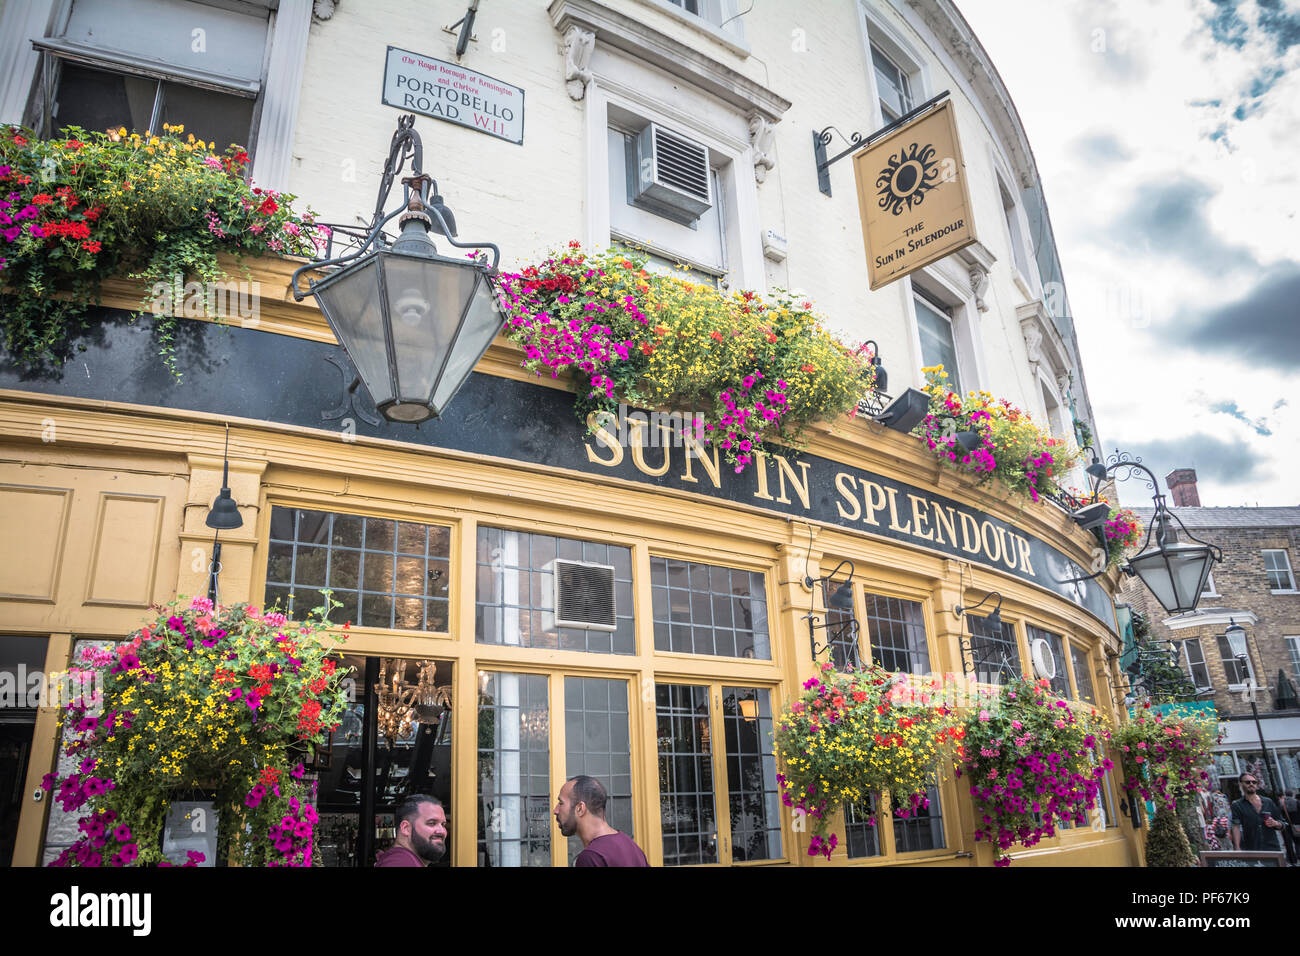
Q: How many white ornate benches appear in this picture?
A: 0